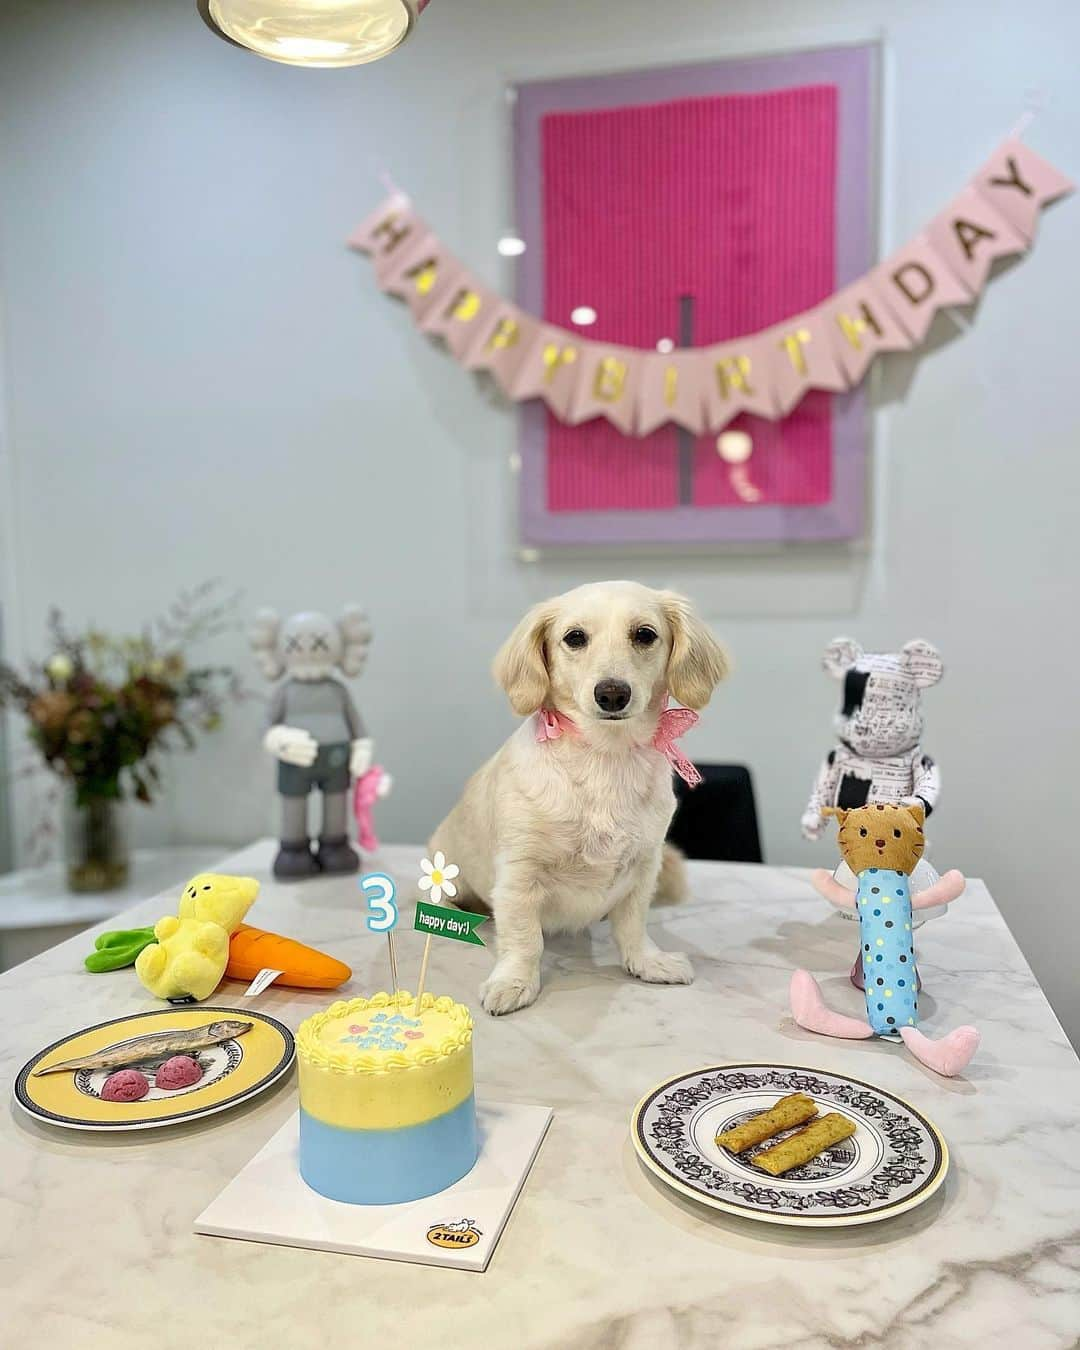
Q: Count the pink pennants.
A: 13